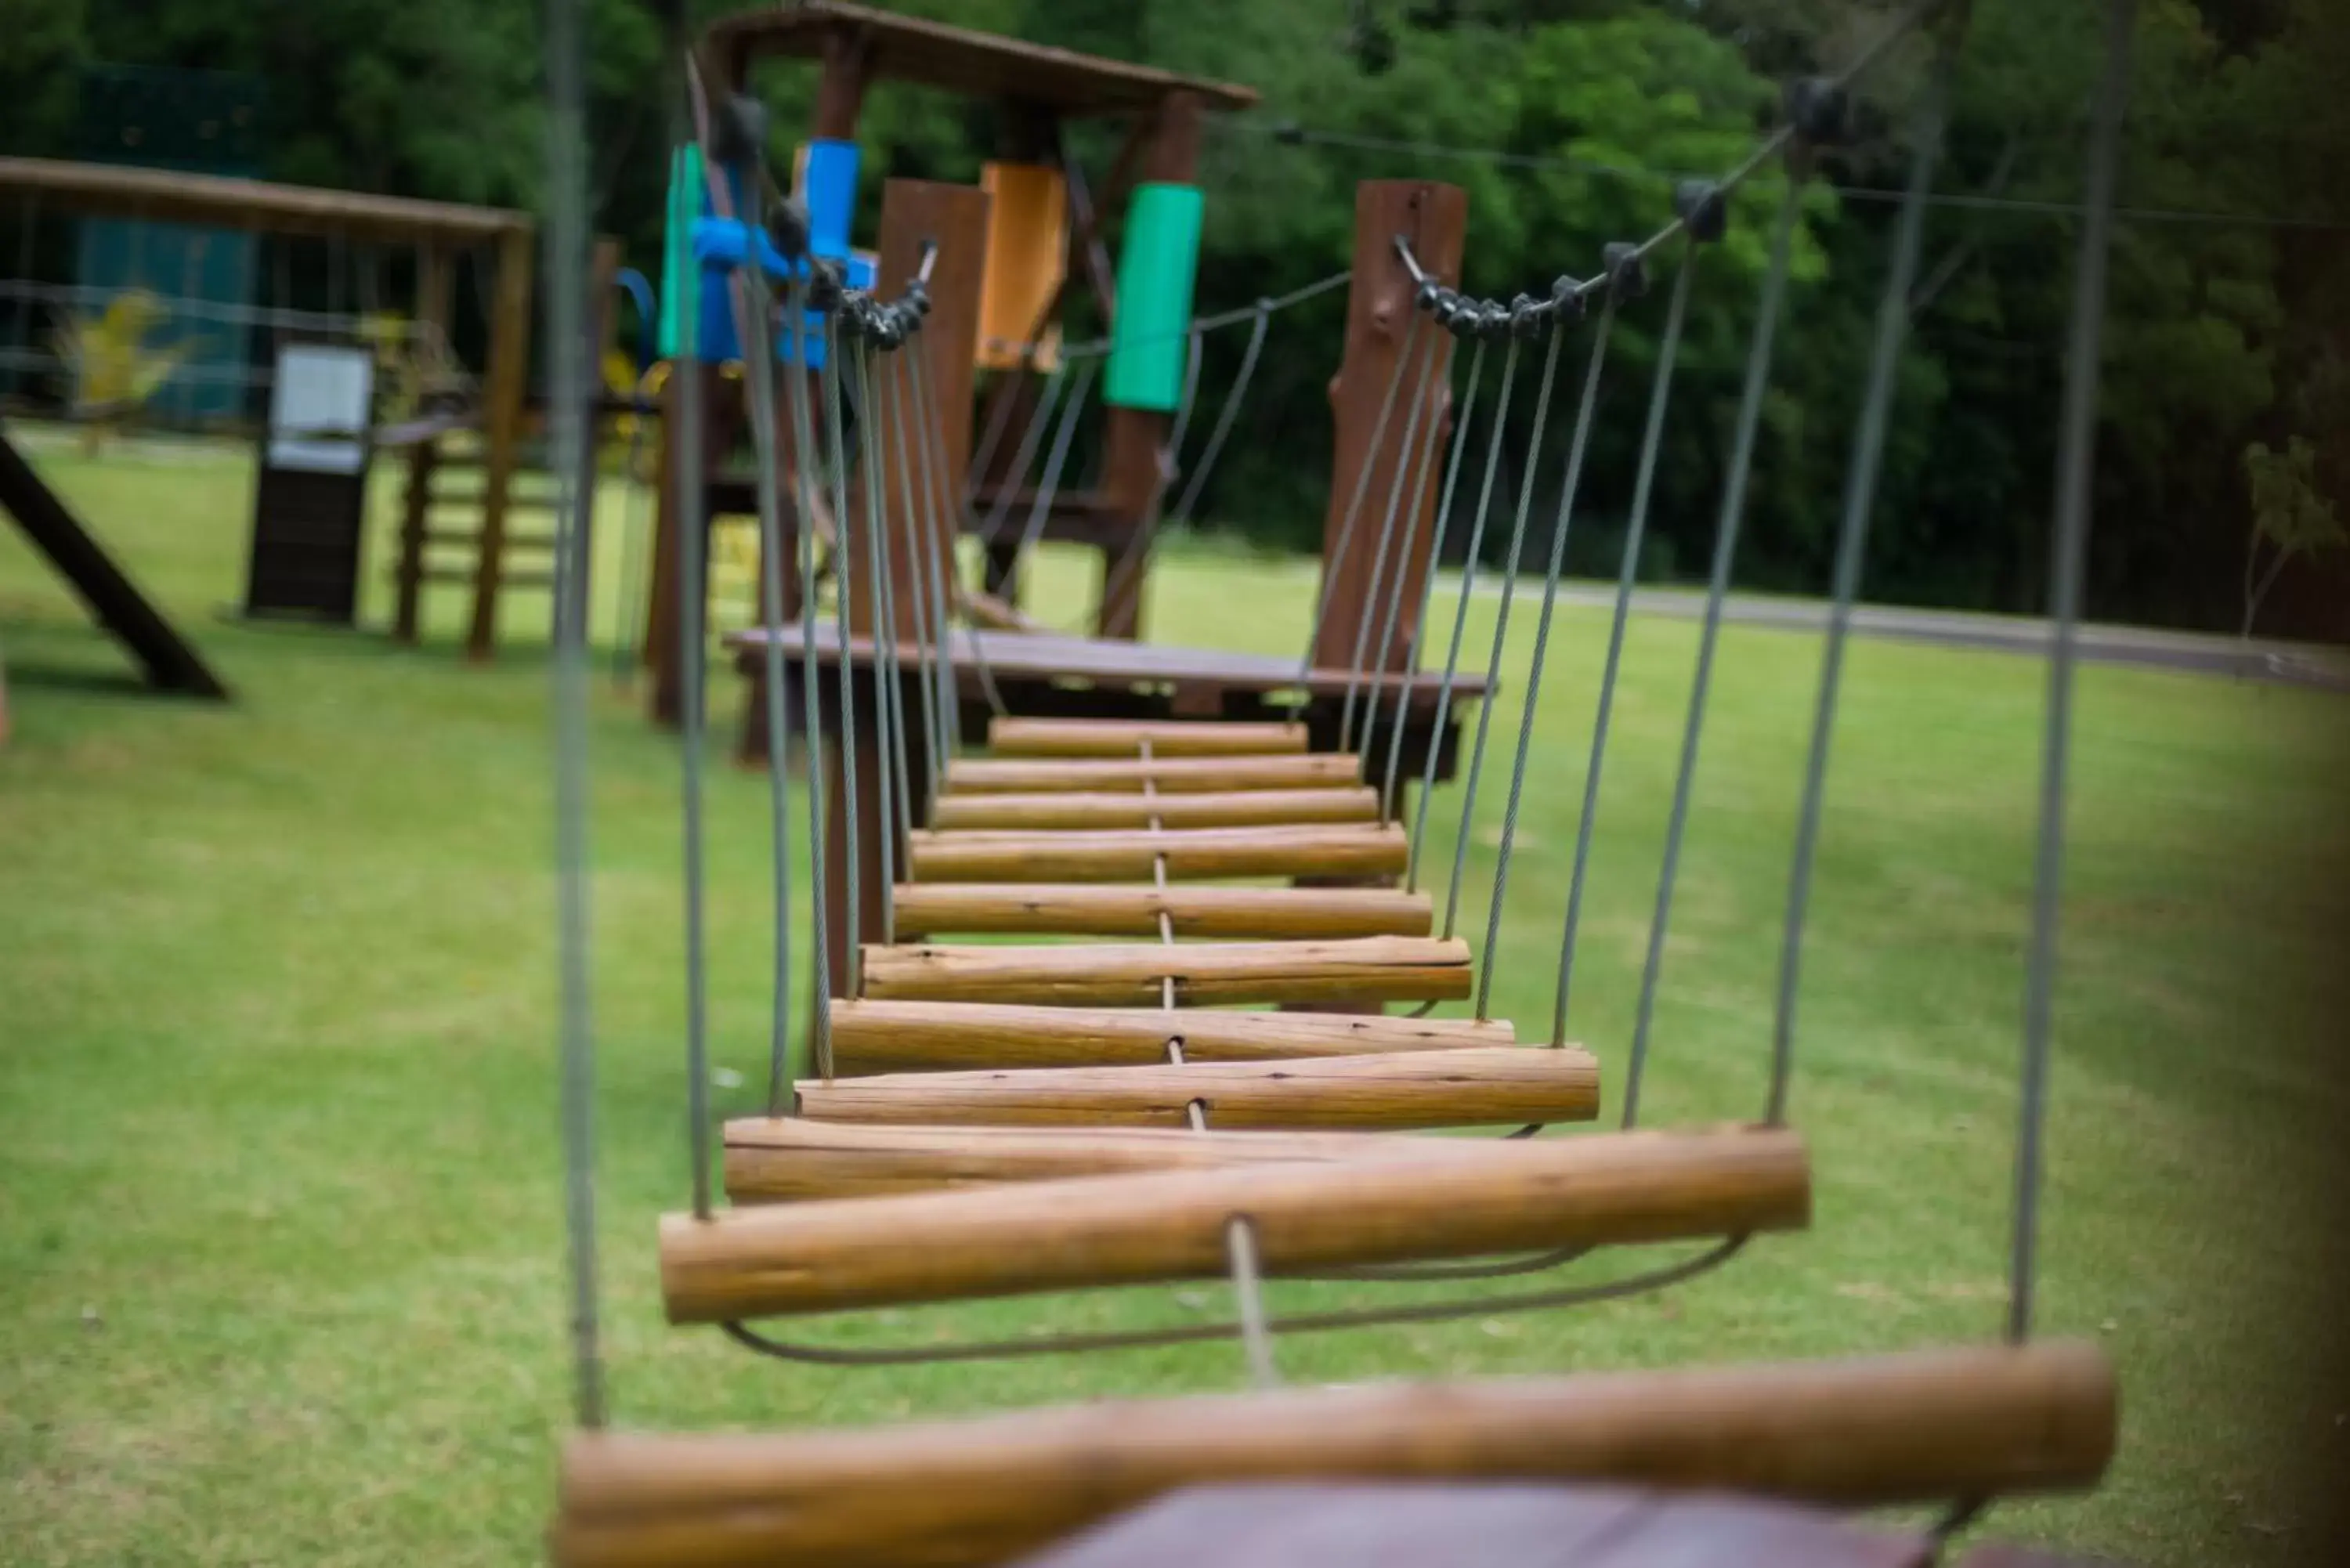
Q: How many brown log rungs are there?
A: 11